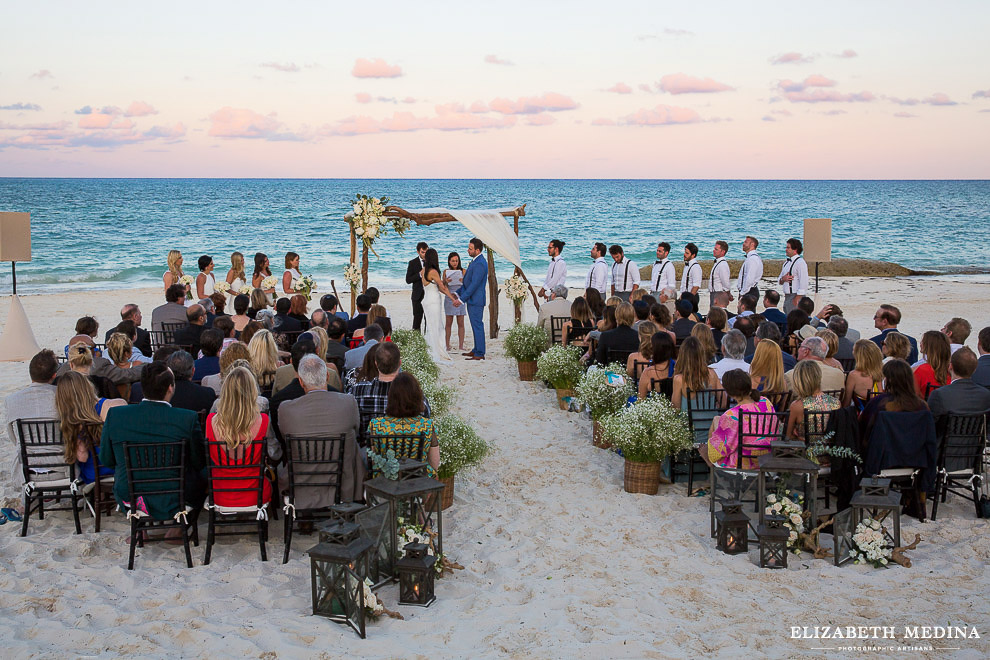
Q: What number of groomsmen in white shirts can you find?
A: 8